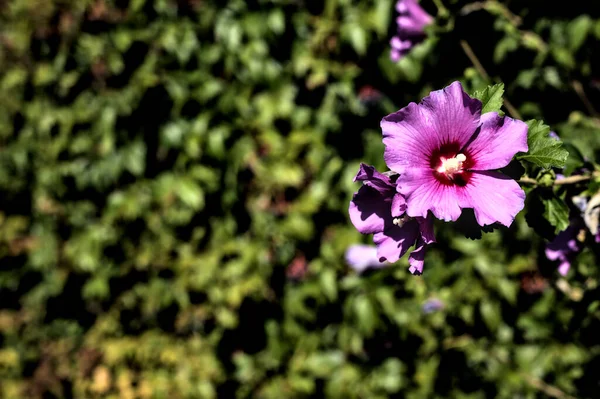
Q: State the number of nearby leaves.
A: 3